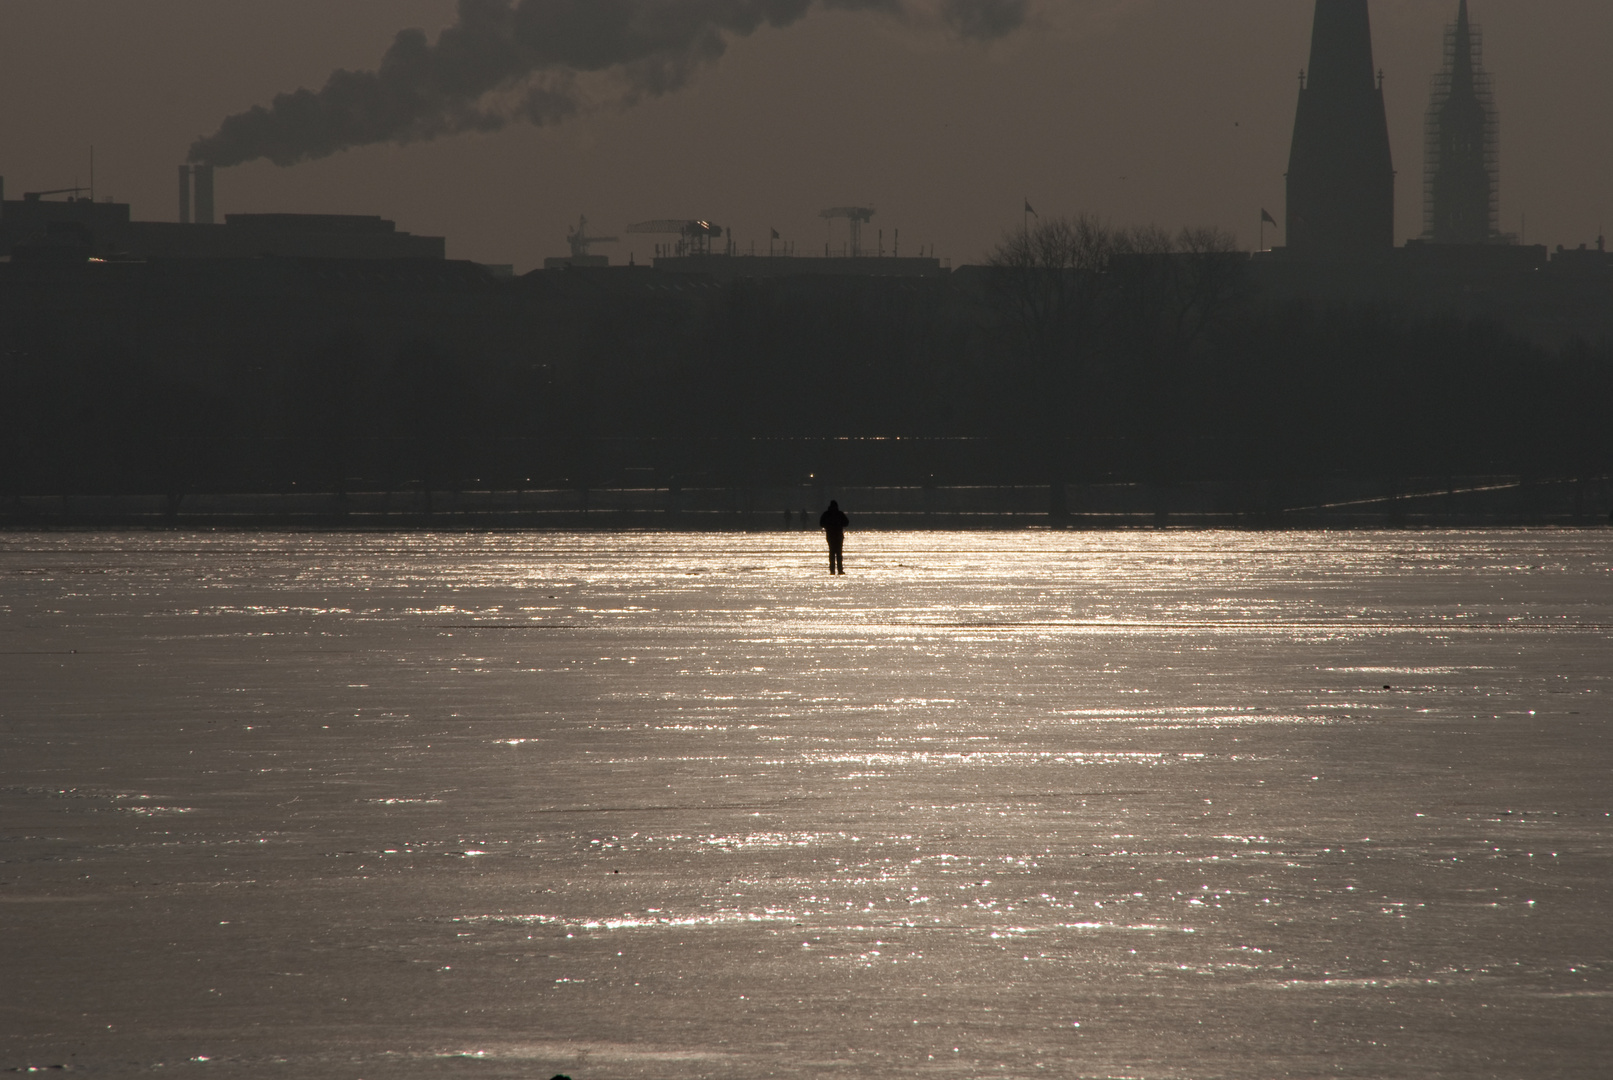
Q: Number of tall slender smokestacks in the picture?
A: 2